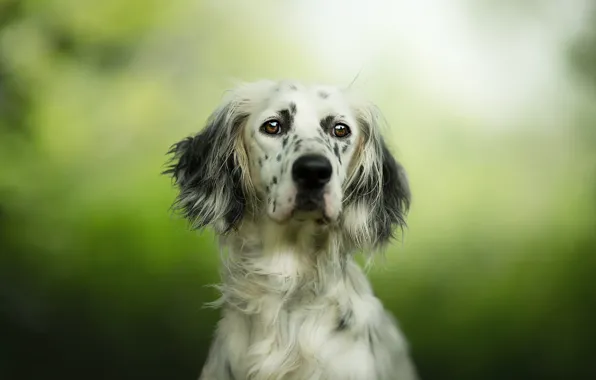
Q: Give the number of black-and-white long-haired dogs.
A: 1